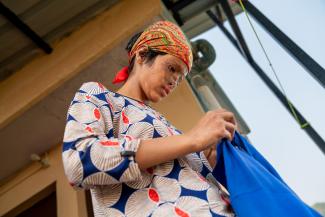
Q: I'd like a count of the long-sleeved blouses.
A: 1